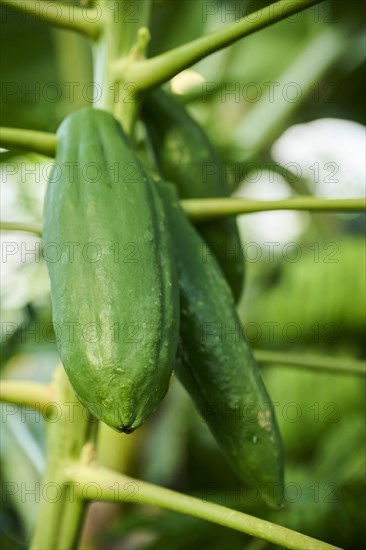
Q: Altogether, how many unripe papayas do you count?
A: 3